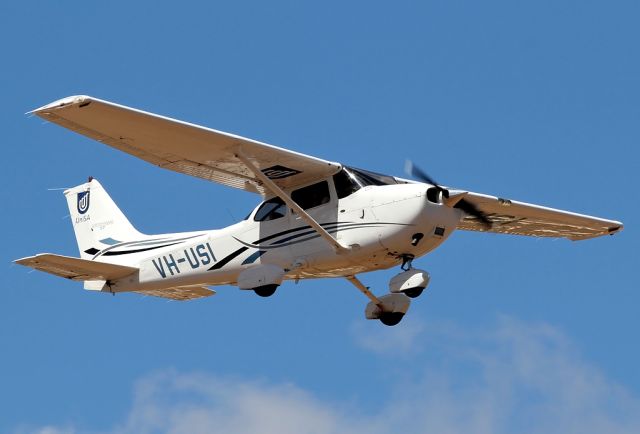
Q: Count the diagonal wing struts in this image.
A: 1